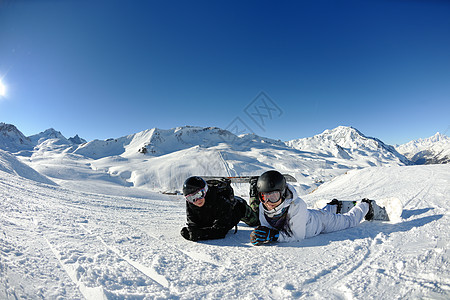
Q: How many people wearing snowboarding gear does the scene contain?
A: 2